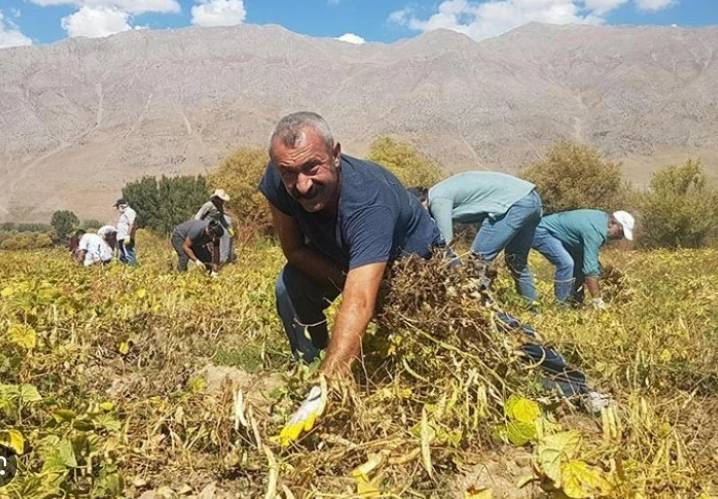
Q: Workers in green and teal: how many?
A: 2